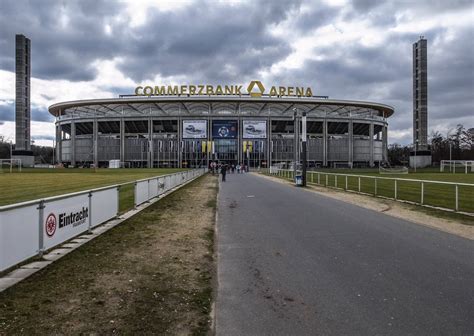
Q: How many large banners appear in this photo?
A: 3